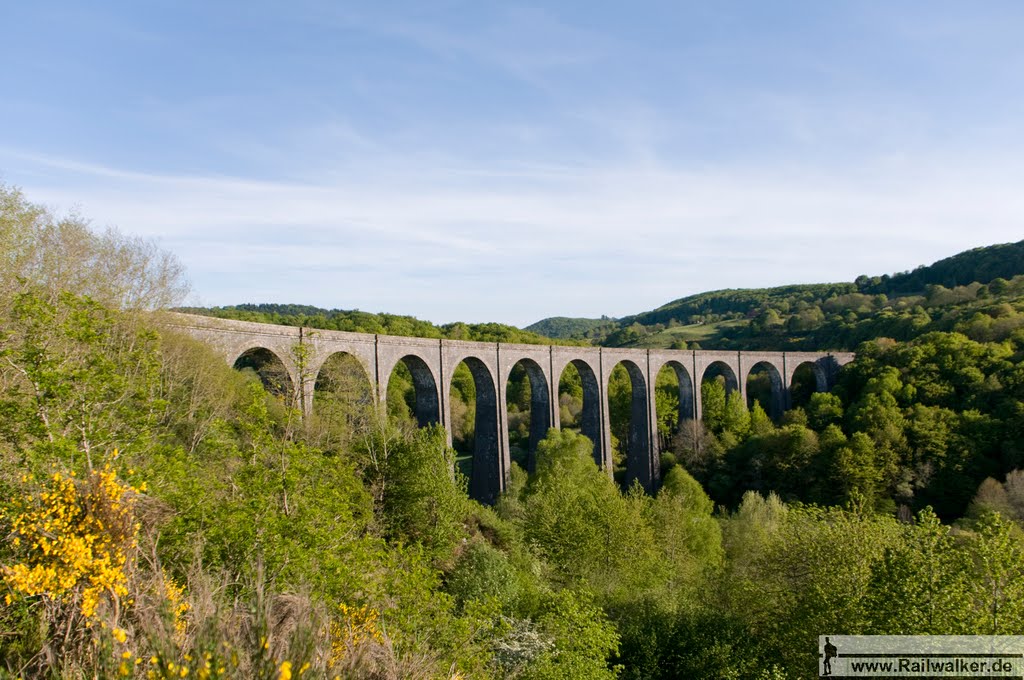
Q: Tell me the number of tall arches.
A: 11